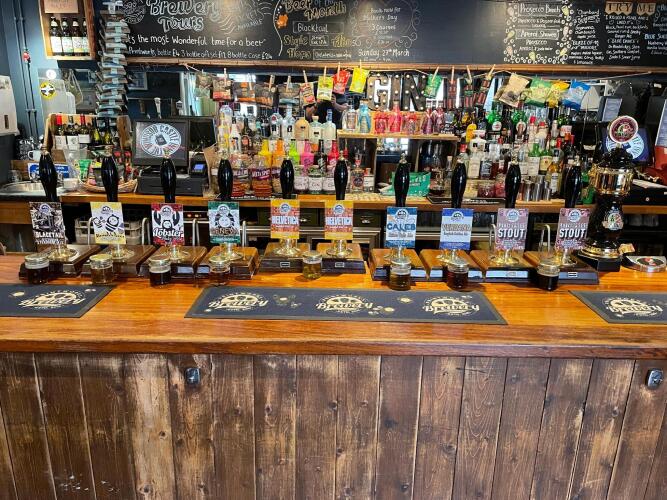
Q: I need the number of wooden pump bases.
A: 10